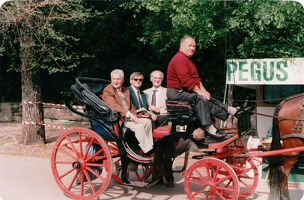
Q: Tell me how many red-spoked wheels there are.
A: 4